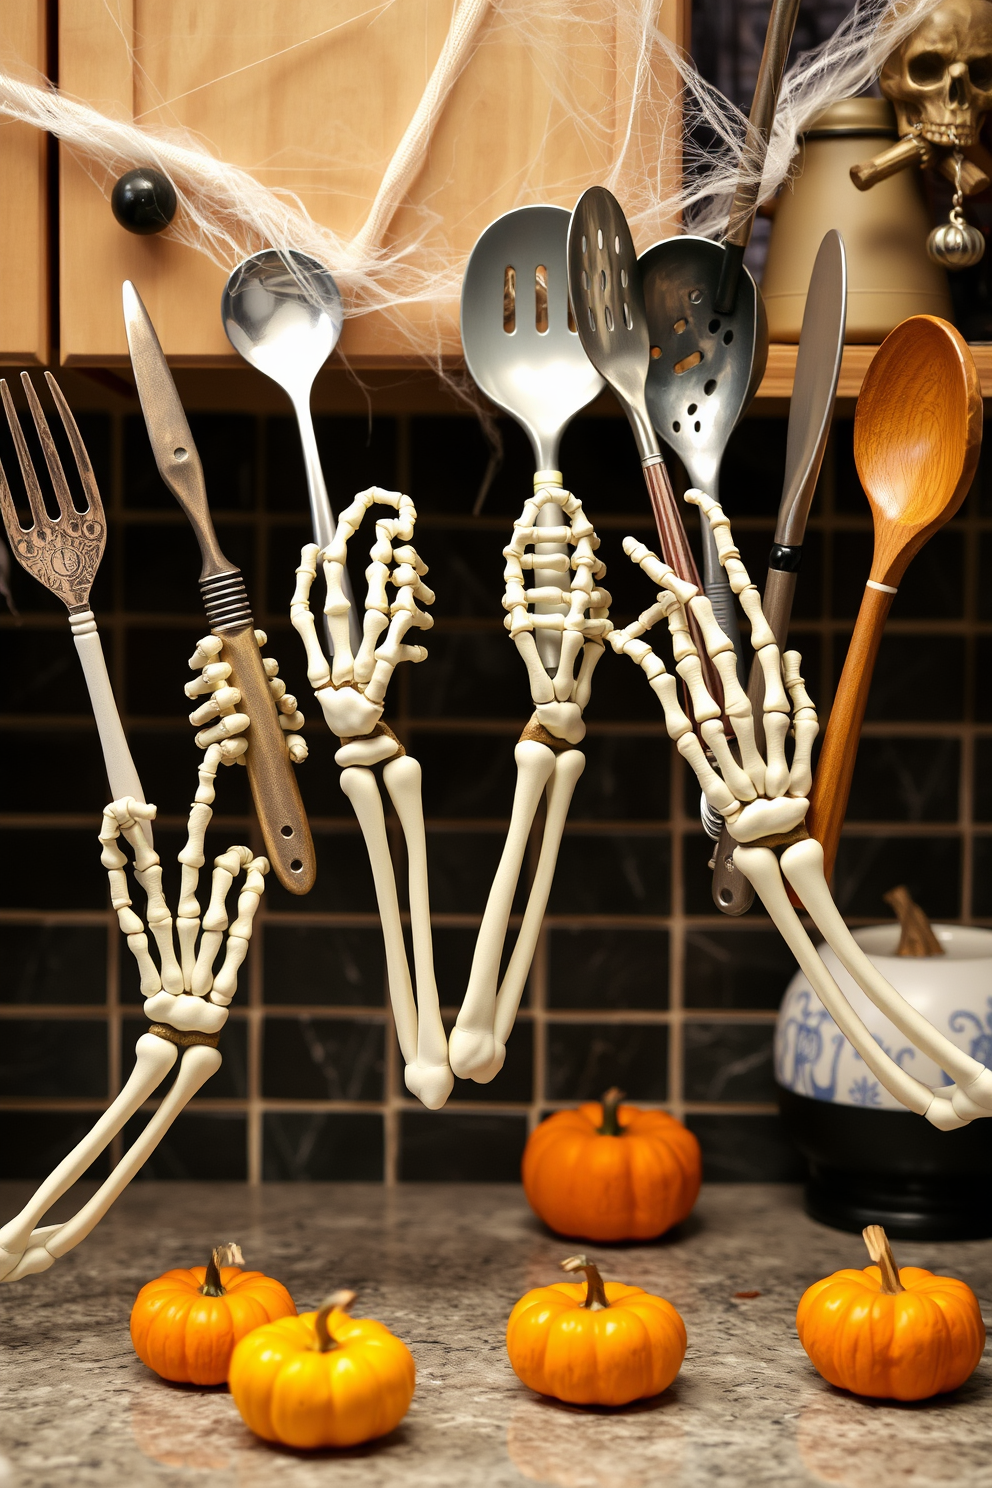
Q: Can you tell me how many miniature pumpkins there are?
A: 5